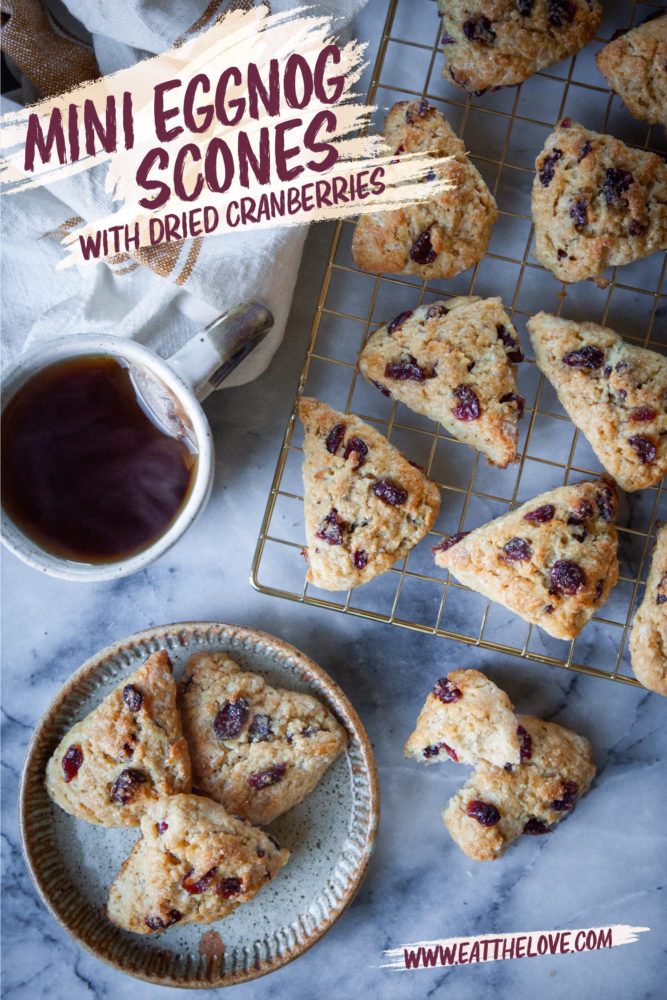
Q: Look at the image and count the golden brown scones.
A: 13